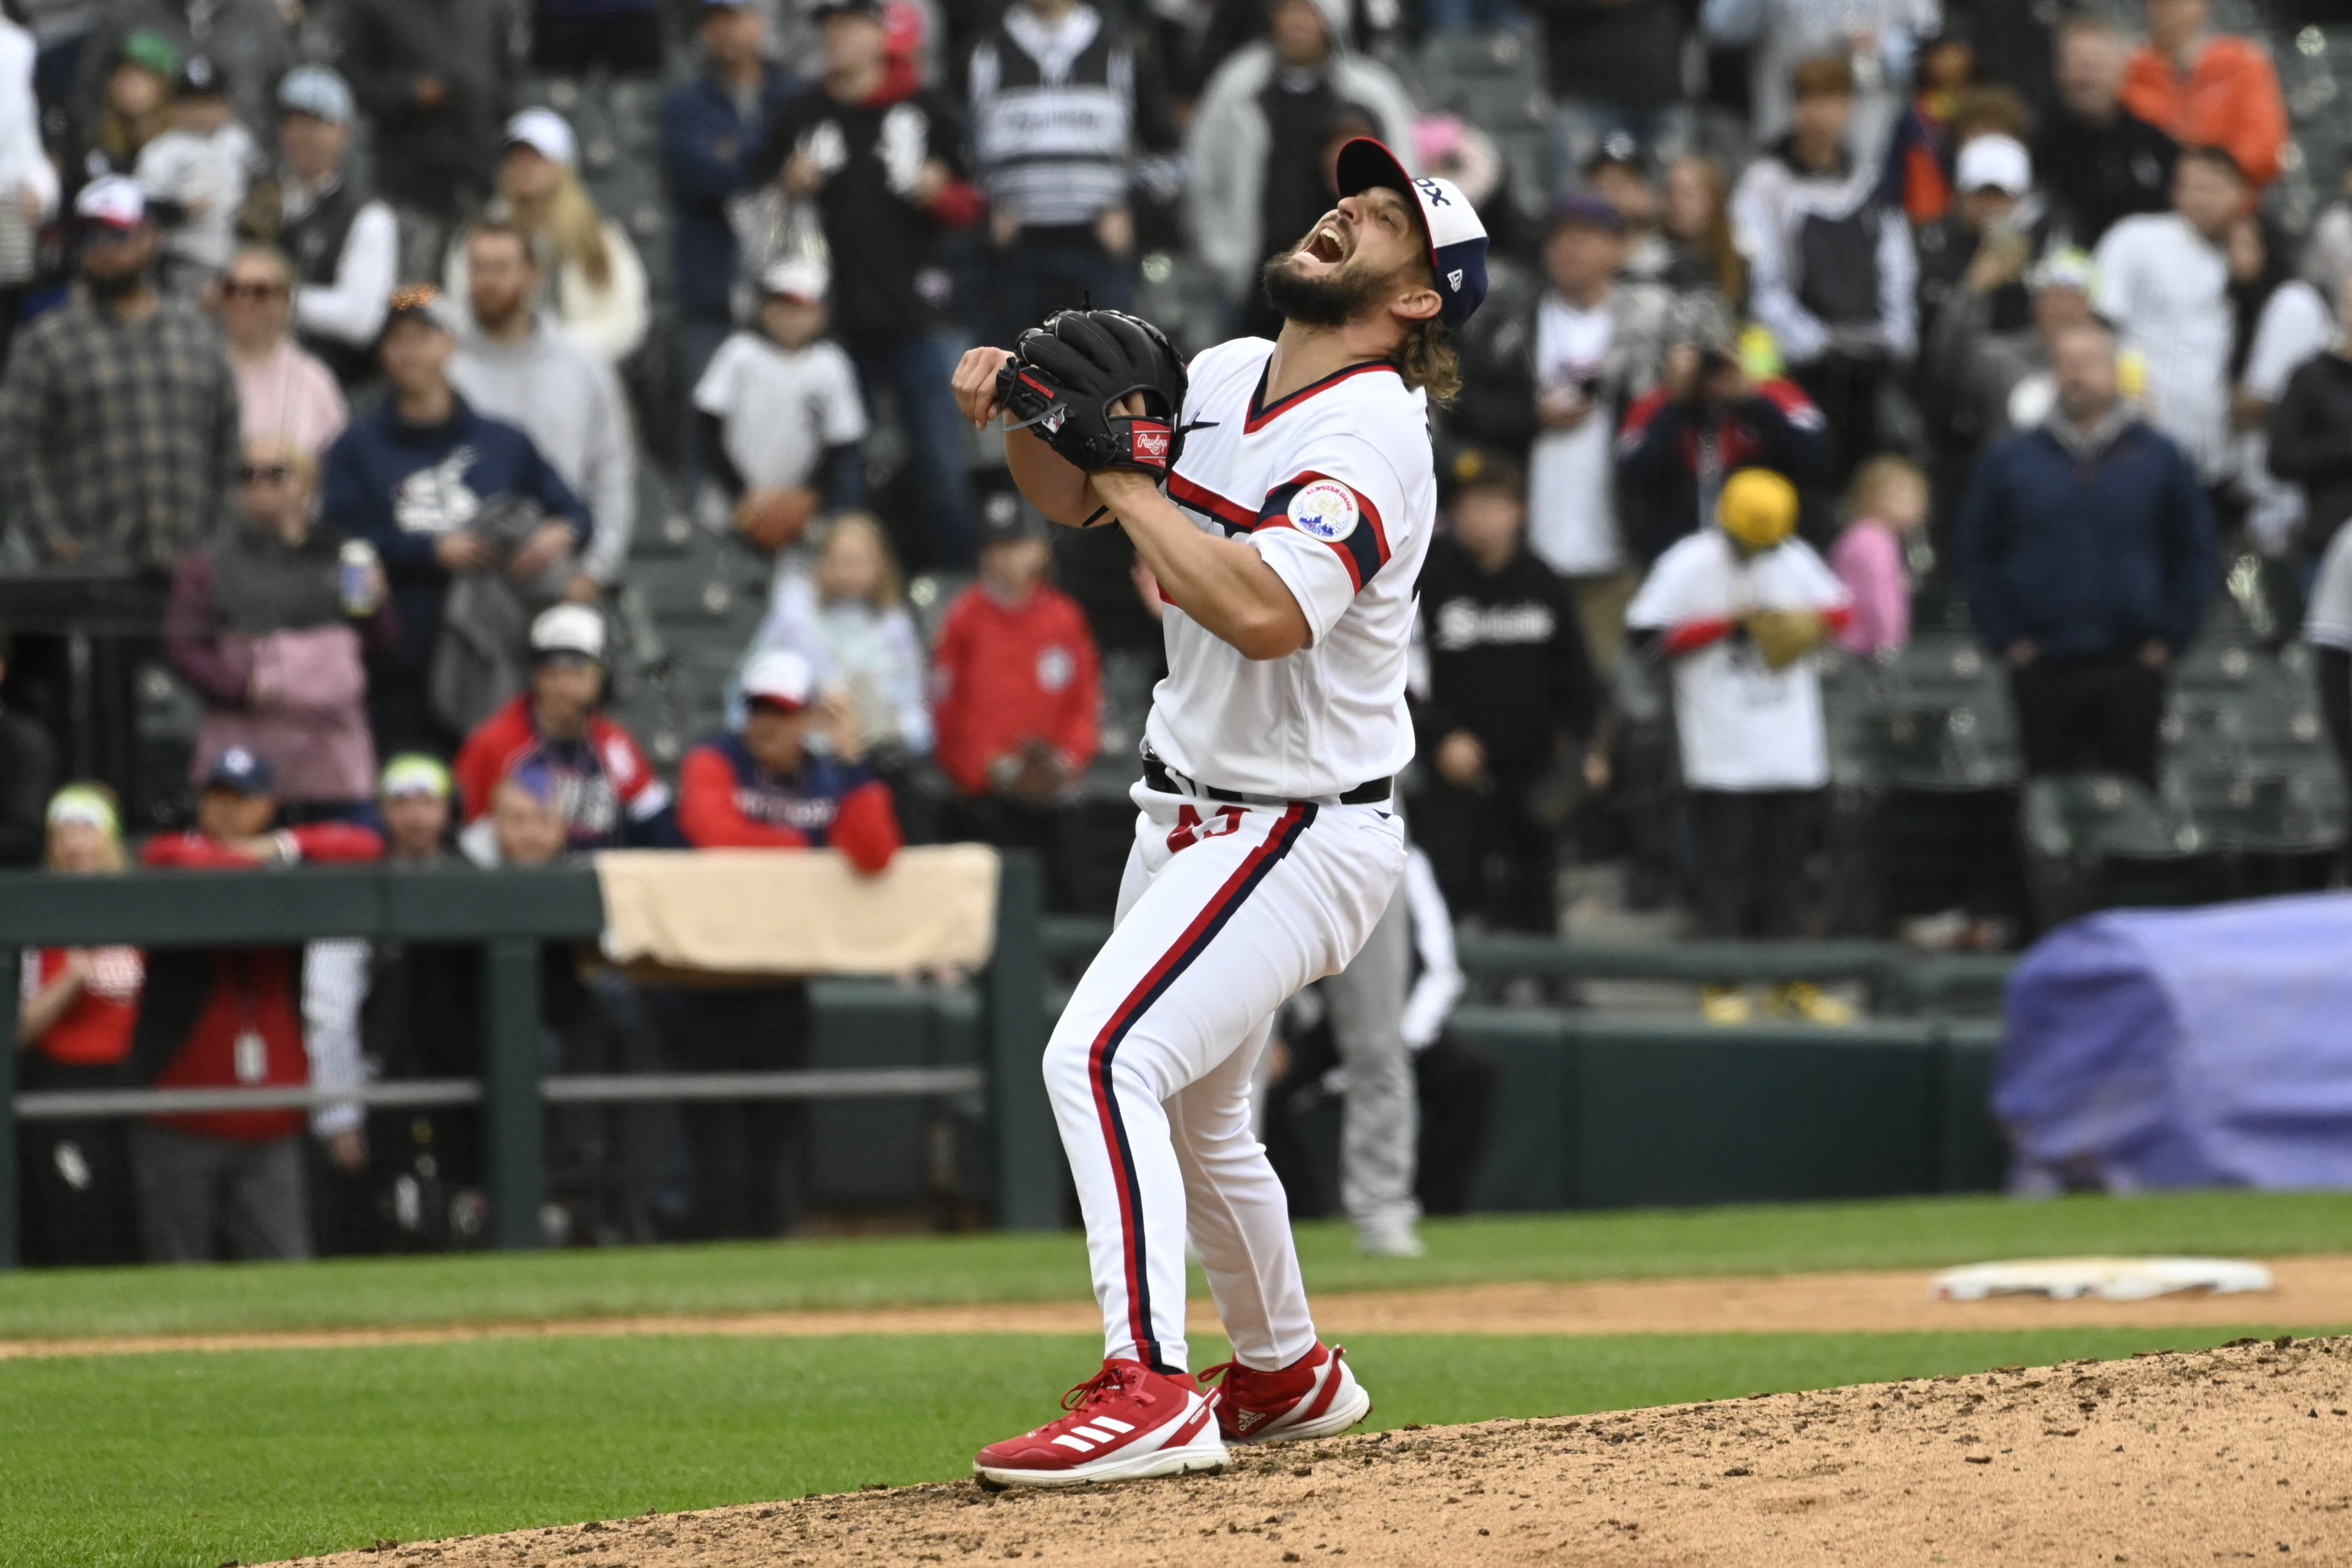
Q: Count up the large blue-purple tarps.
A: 1